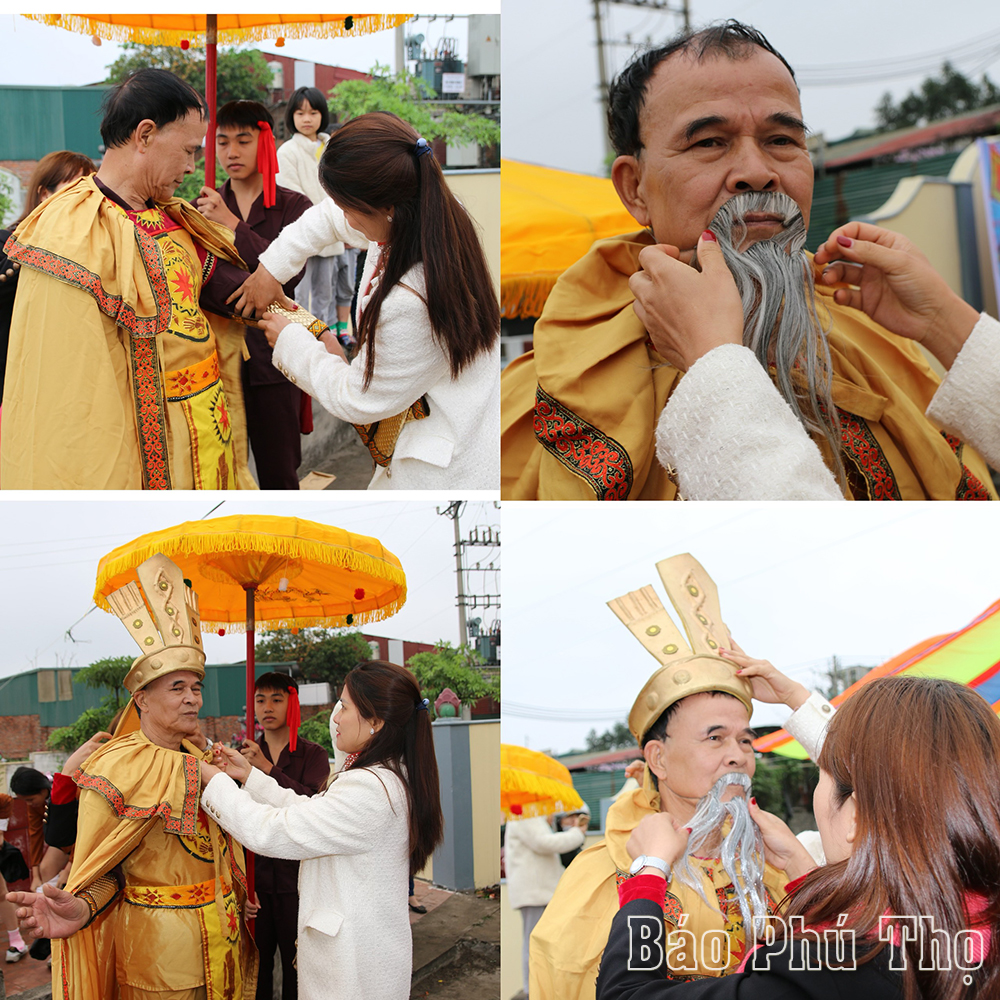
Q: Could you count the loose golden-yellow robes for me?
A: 4